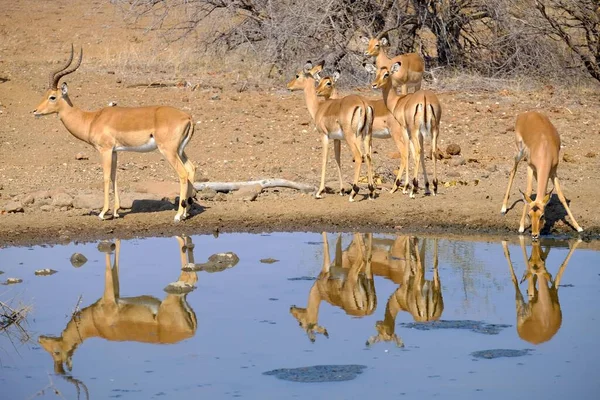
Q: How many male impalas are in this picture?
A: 1